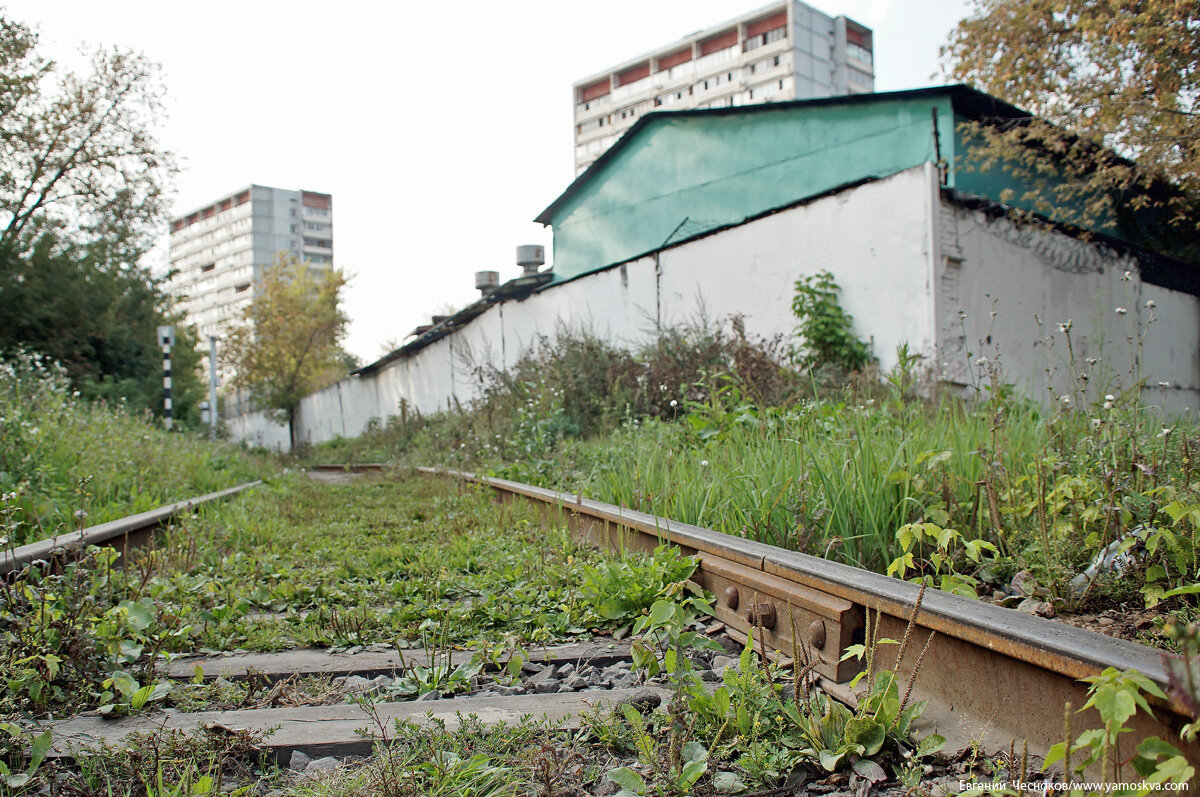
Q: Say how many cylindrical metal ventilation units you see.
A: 2